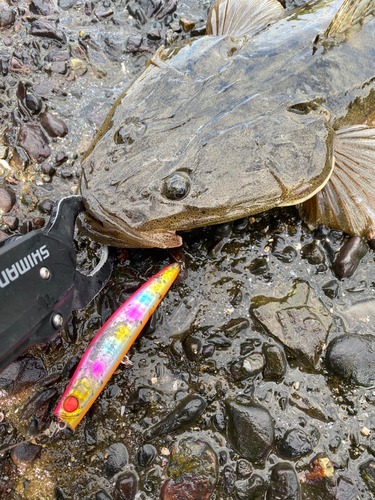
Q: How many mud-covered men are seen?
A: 0